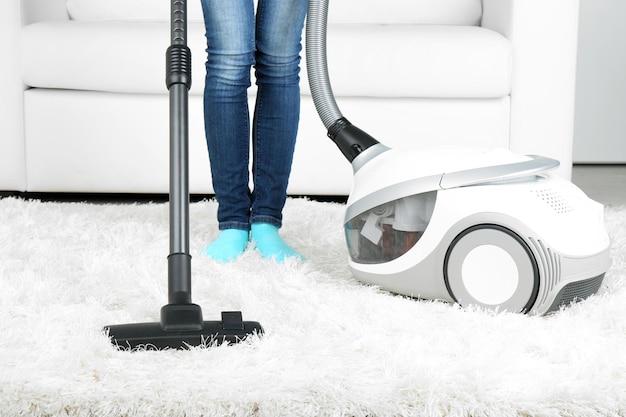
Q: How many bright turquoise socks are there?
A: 2